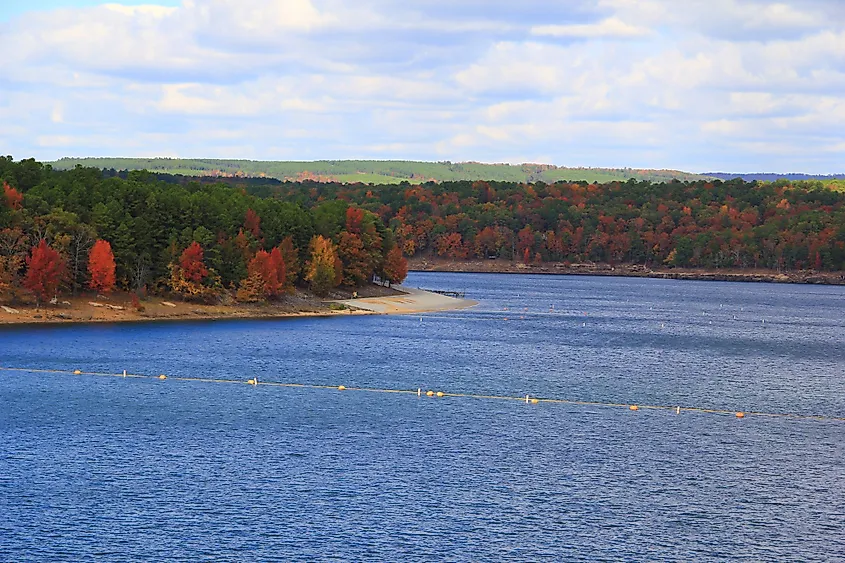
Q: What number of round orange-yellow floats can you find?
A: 9